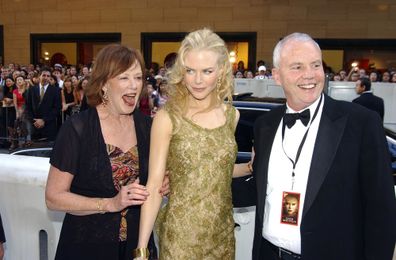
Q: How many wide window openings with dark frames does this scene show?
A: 3